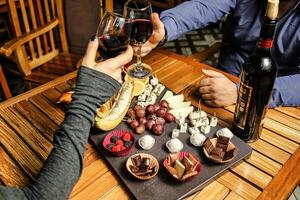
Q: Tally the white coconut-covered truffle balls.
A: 4